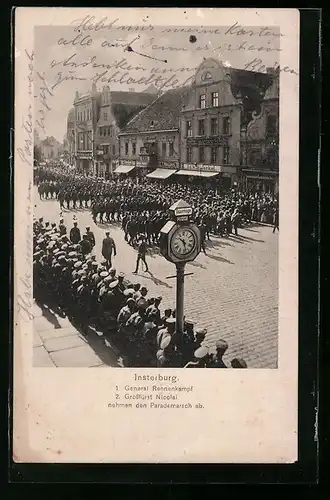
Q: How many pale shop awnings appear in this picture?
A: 3